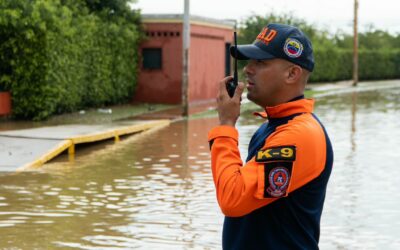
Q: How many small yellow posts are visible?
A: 2